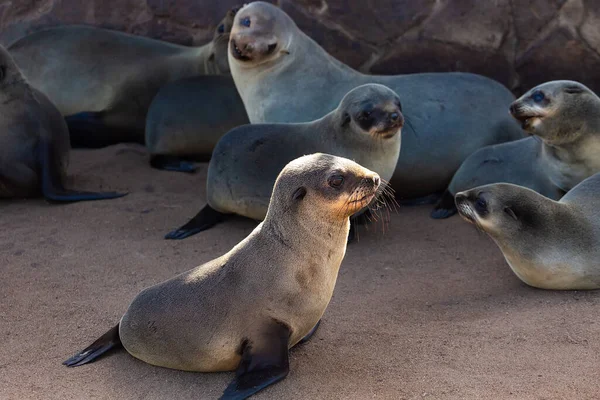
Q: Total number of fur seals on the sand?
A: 8